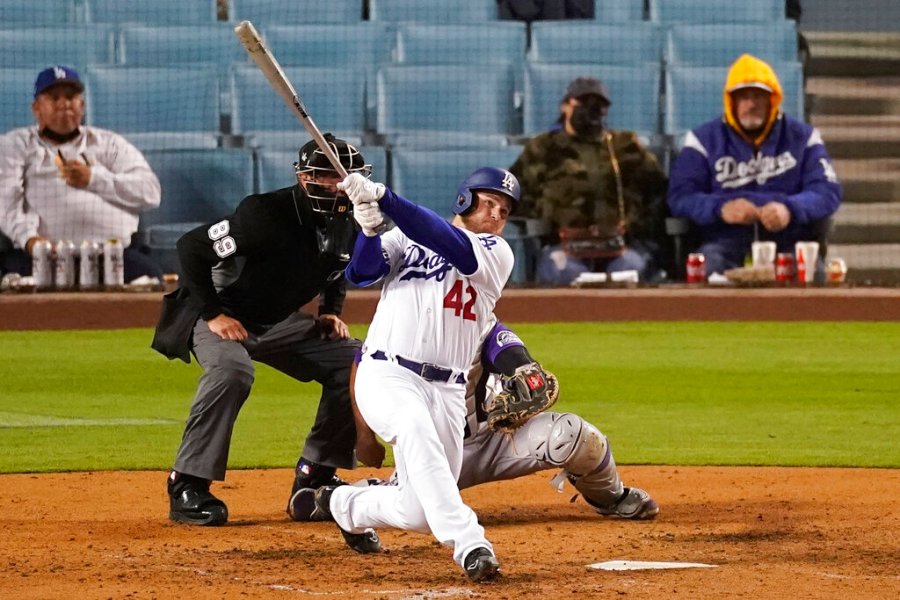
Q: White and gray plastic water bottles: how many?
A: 4